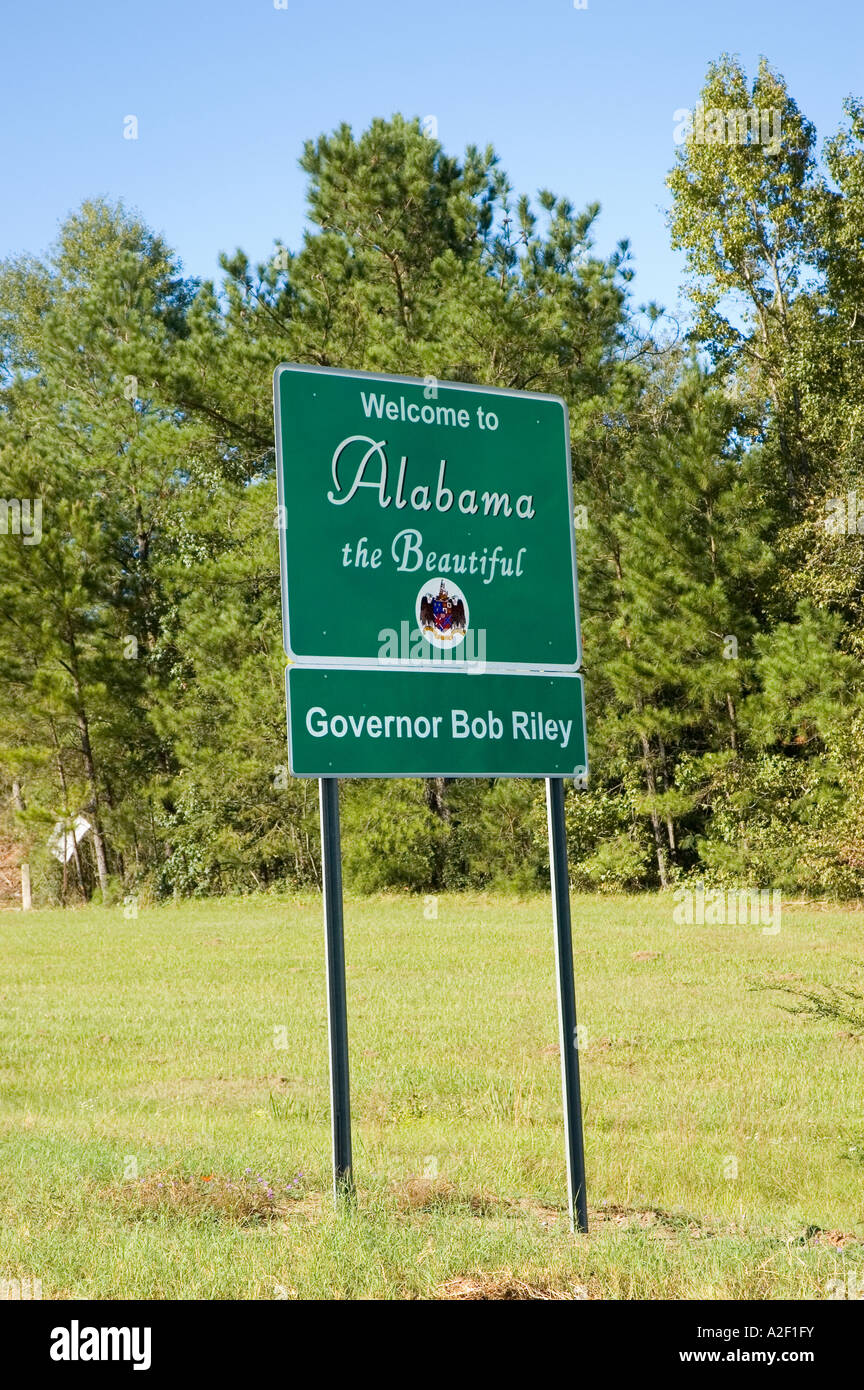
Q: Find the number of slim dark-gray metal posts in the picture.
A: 2